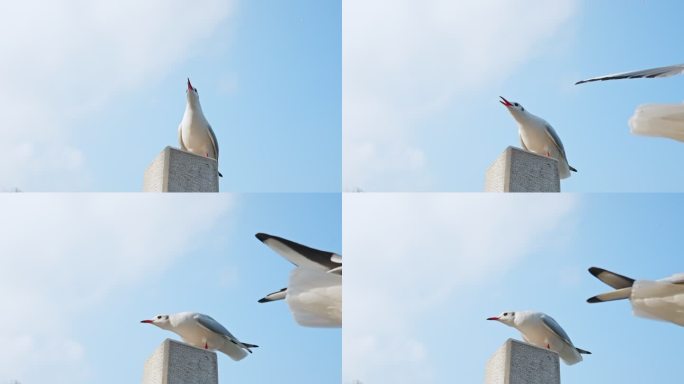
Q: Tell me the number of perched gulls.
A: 4